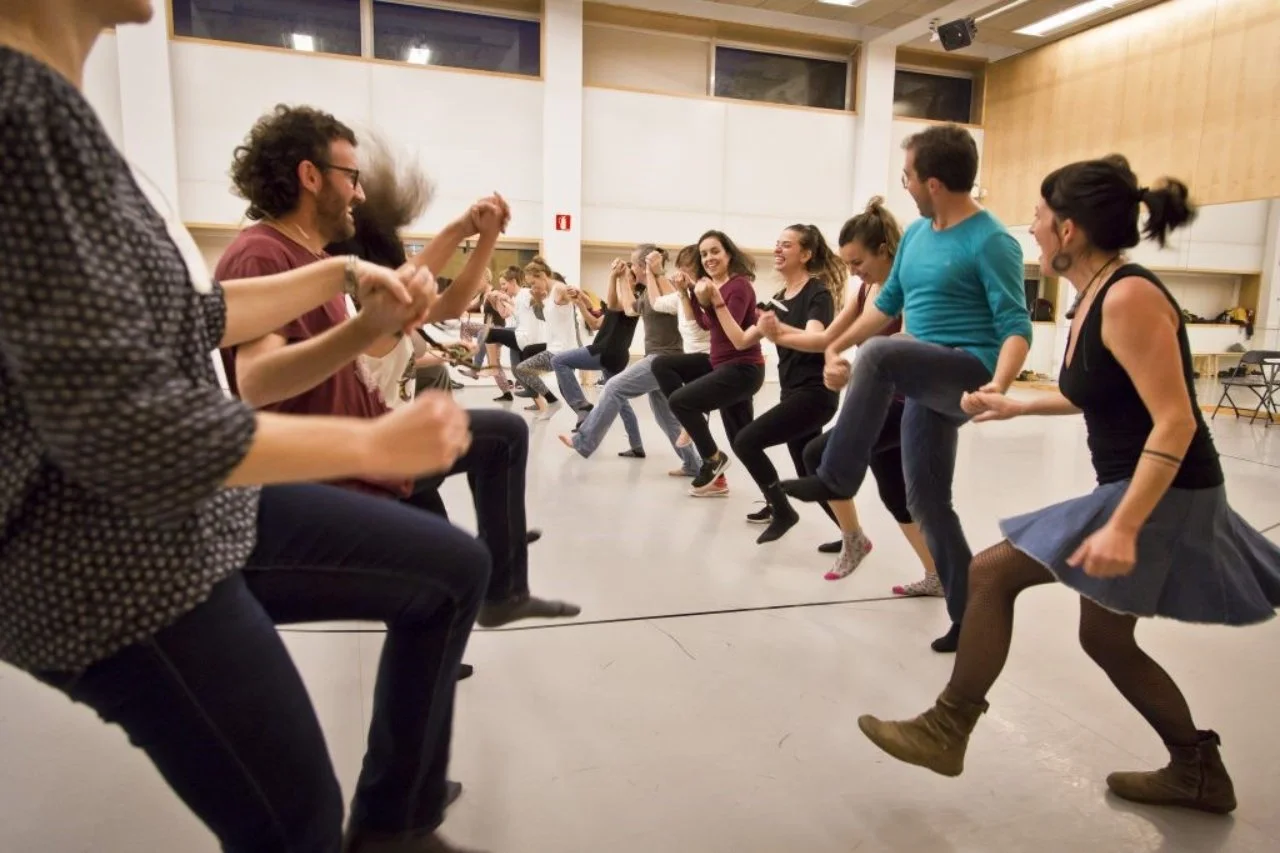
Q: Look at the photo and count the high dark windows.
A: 4